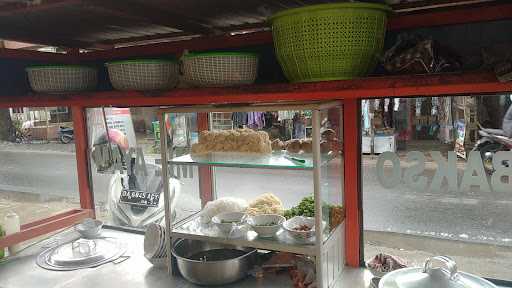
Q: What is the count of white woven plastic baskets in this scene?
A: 3